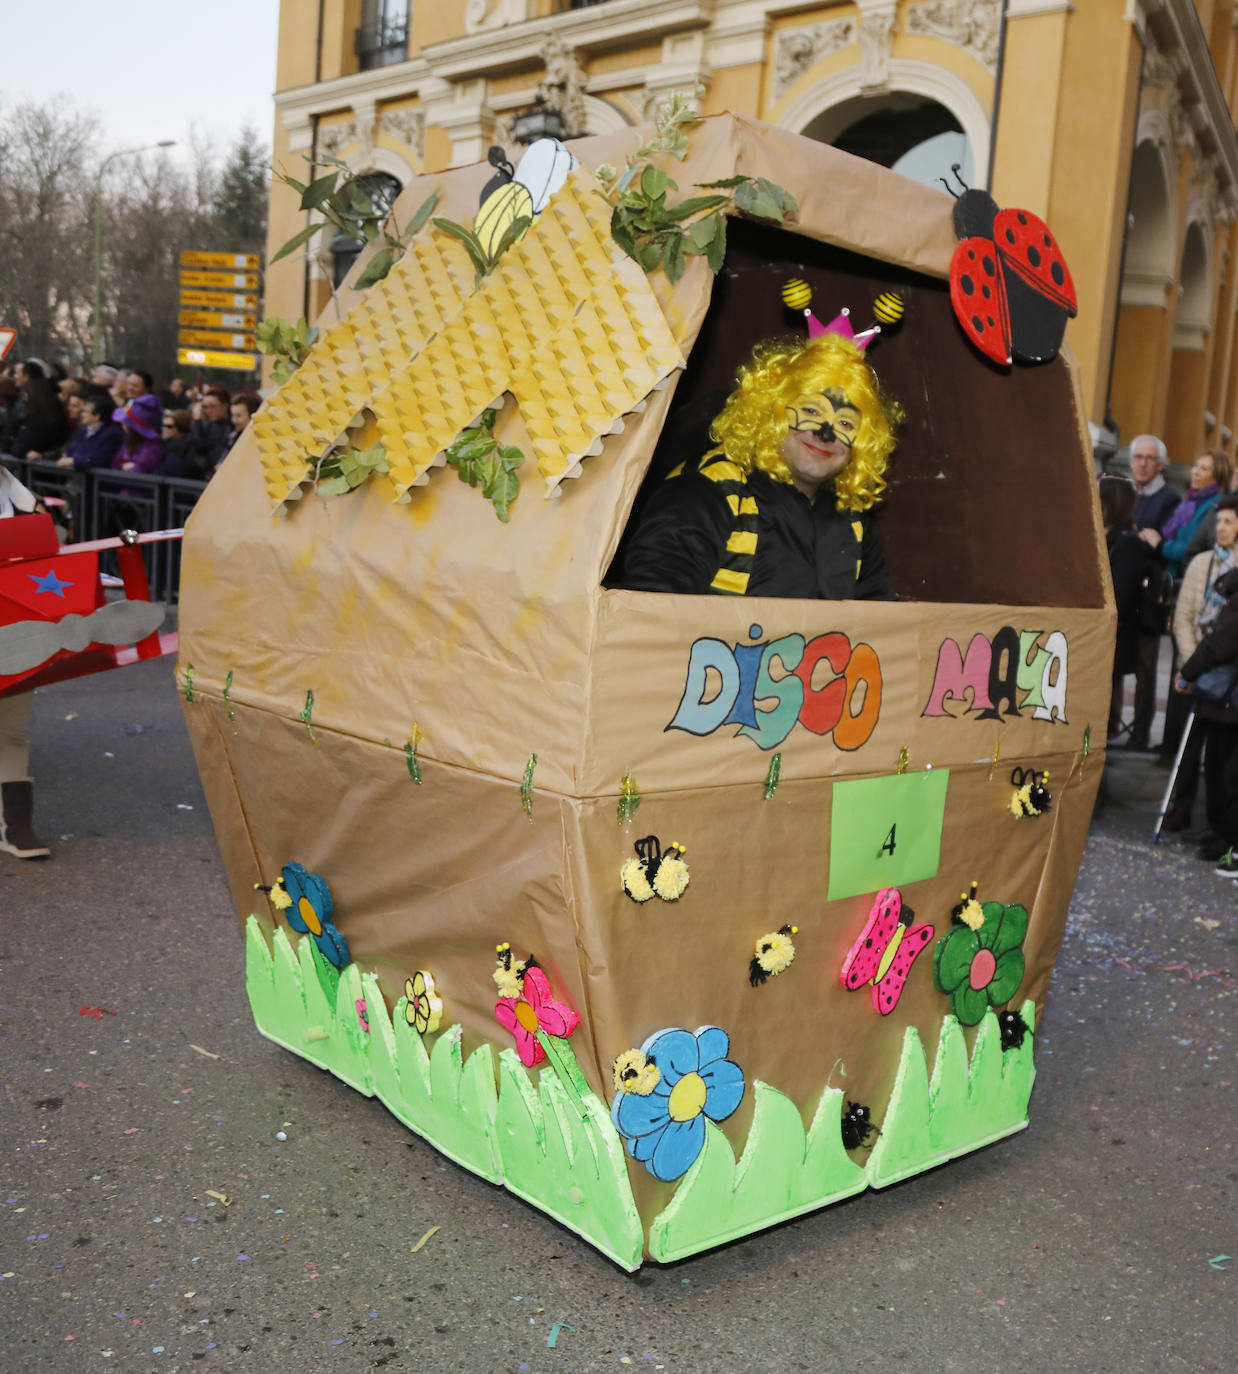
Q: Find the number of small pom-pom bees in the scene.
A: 7